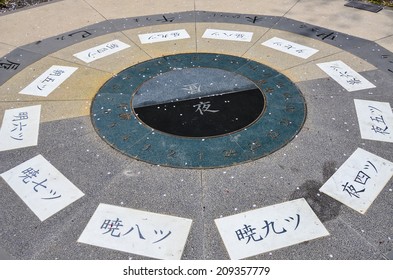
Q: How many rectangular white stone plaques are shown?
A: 12